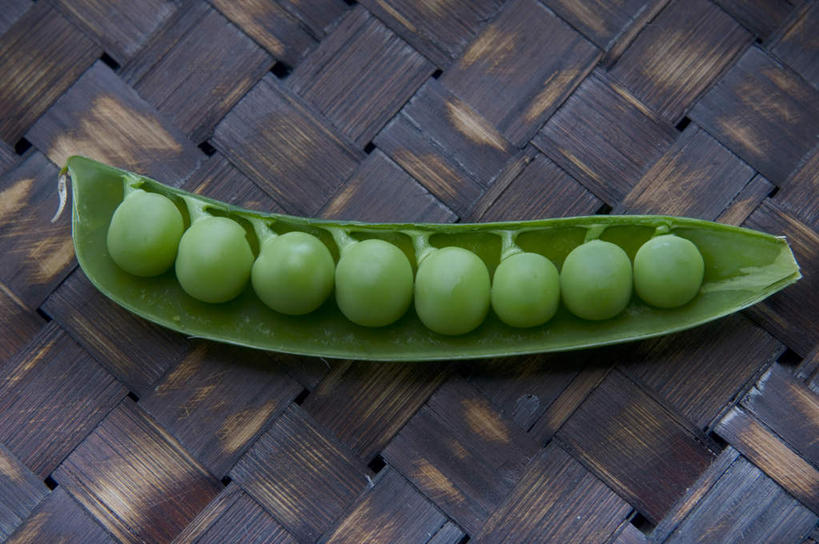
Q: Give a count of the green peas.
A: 8